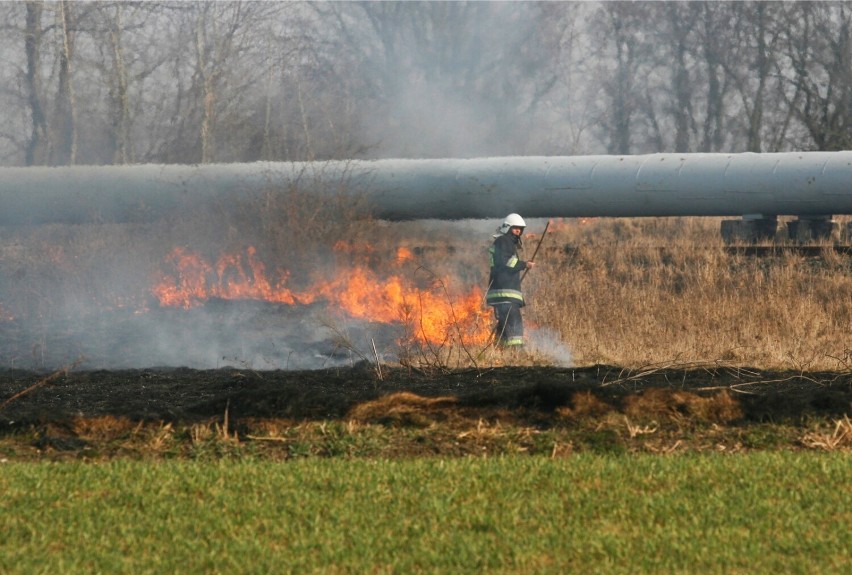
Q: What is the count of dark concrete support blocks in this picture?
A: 2